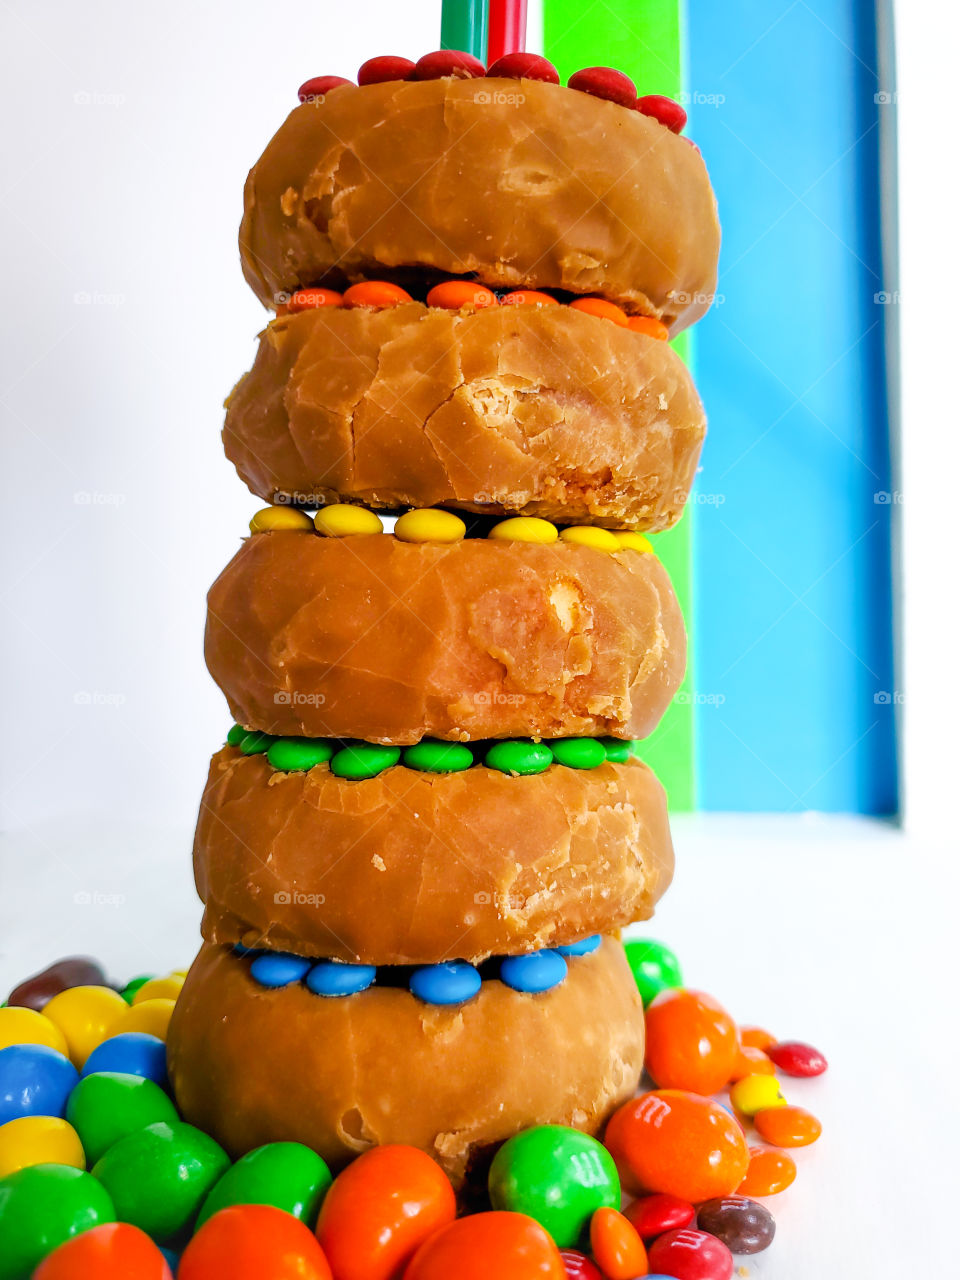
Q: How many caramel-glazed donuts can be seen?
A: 5